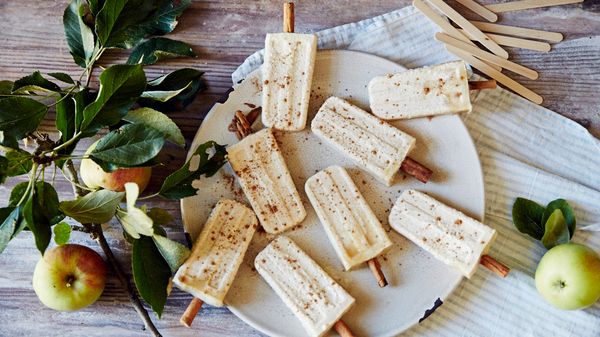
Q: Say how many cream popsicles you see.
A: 8